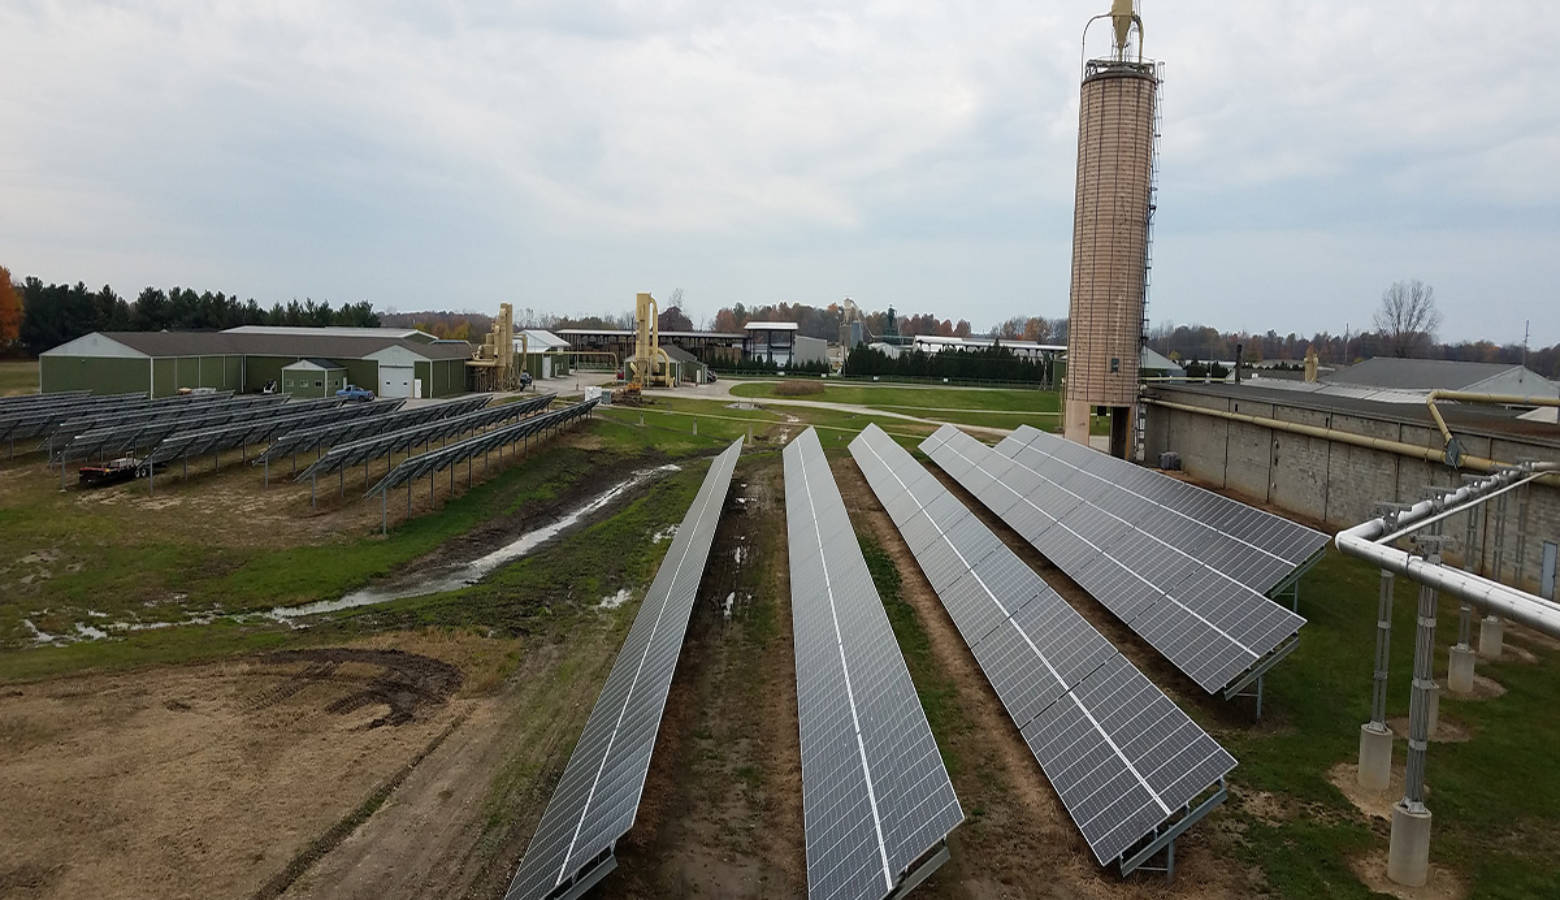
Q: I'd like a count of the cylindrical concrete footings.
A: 5